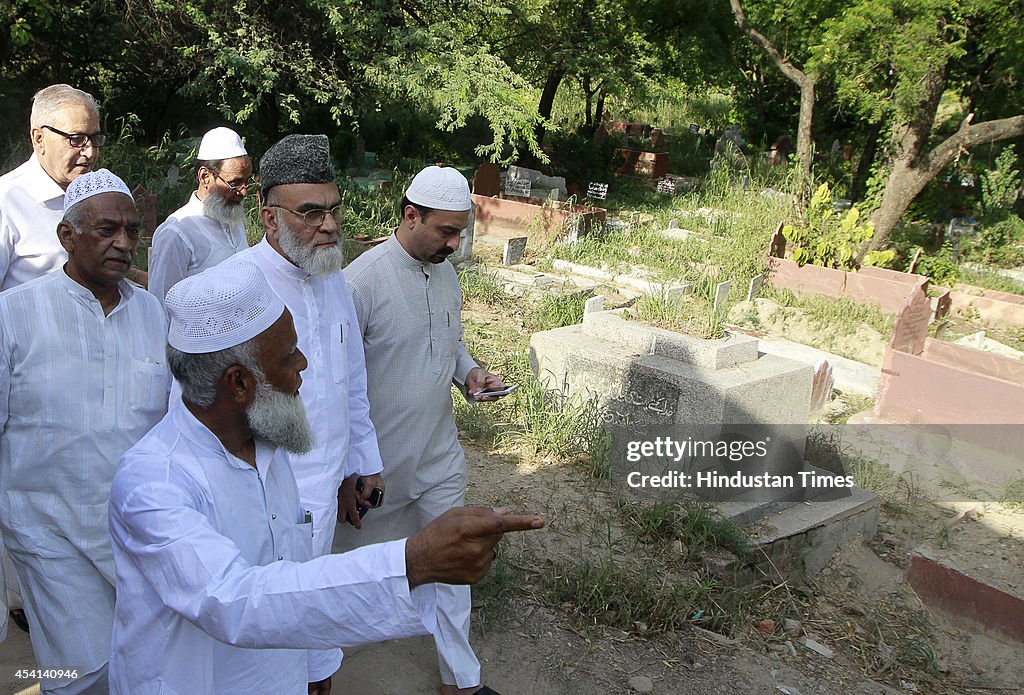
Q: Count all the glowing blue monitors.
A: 0